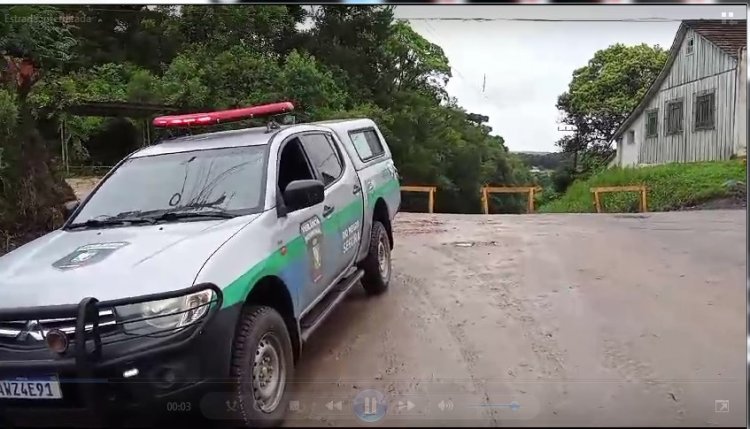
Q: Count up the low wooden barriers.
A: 3